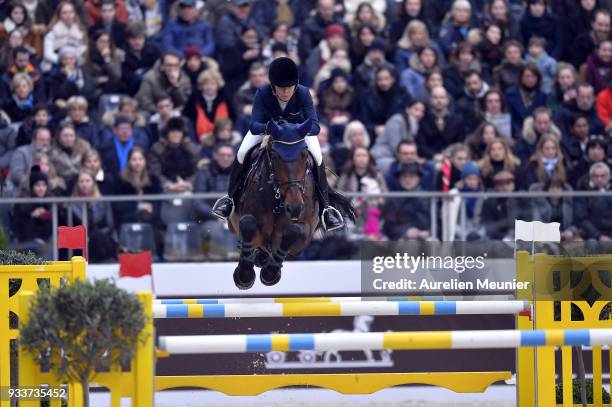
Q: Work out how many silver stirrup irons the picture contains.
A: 2